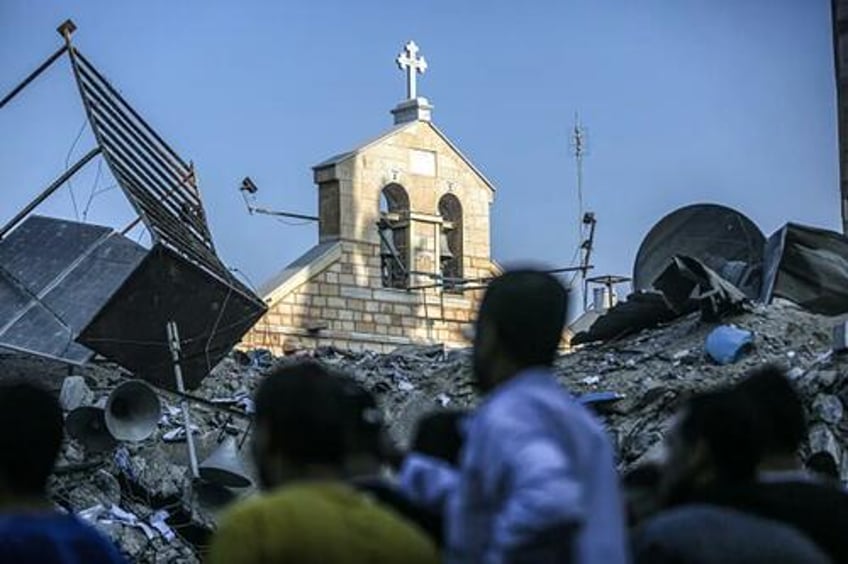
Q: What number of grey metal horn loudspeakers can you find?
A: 3